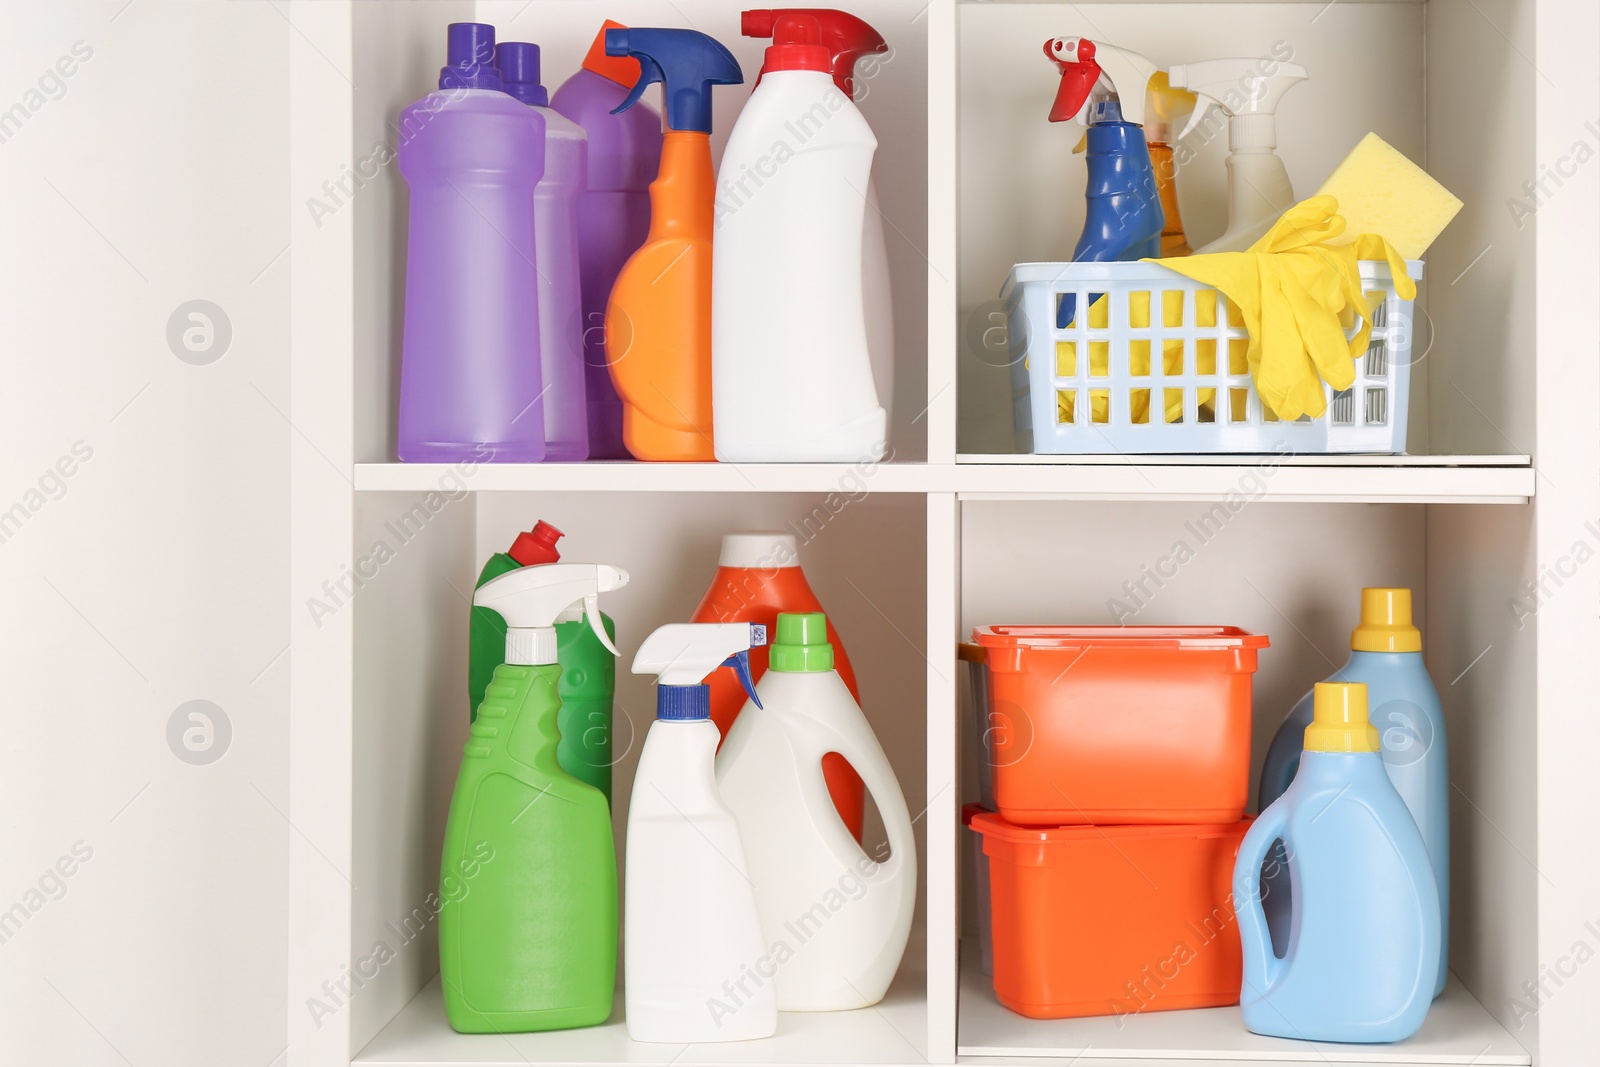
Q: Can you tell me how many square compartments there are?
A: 4